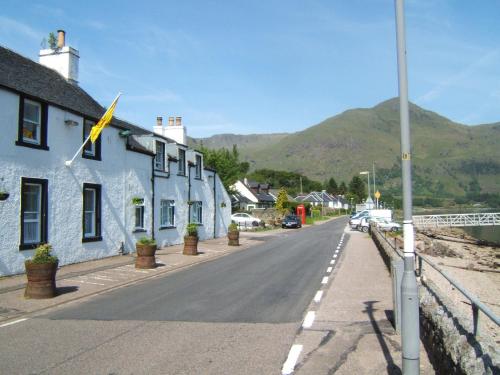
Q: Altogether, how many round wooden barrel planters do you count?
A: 4